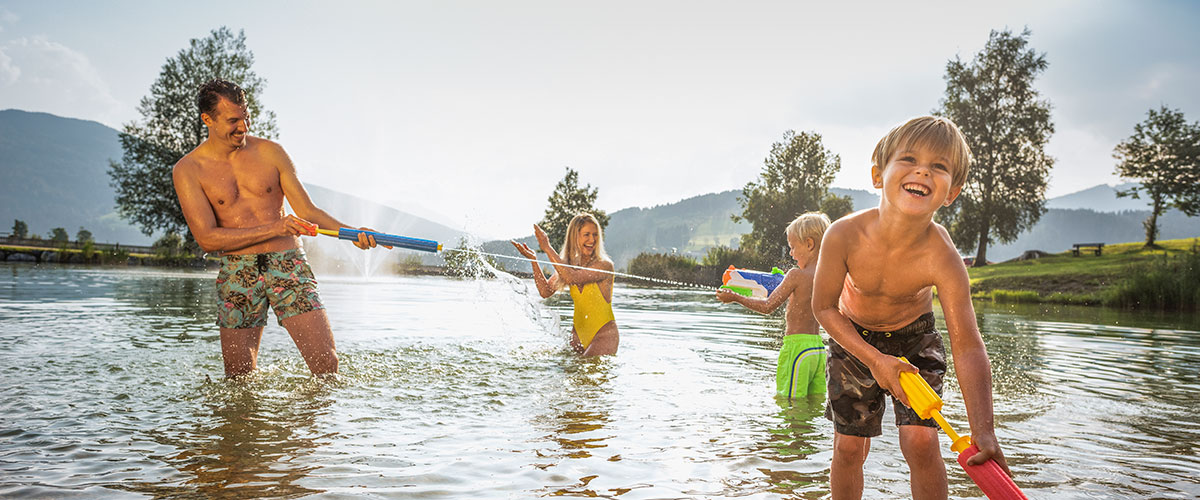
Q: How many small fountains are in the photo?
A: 1